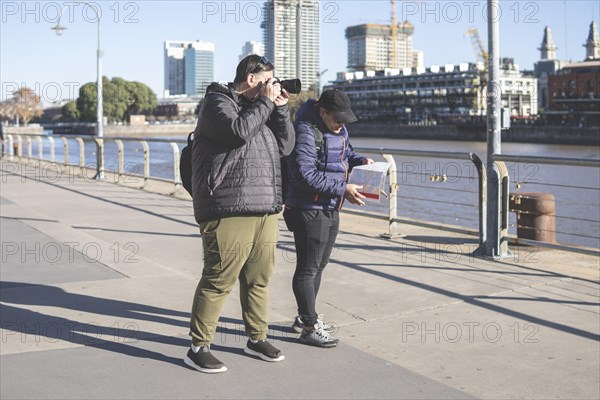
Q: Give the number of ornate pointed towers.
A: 2